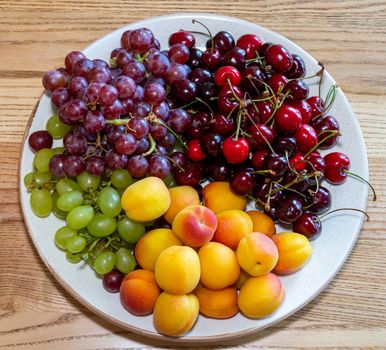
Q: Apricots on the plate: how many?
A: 15